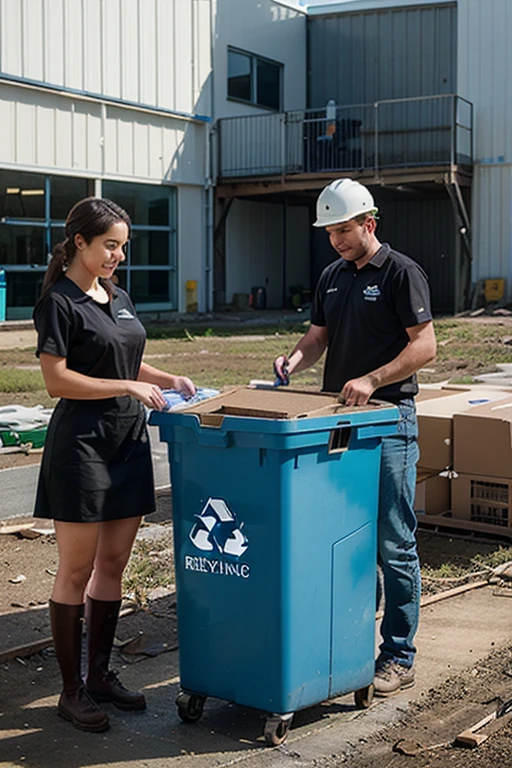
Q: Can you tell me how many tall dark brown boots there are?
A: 2